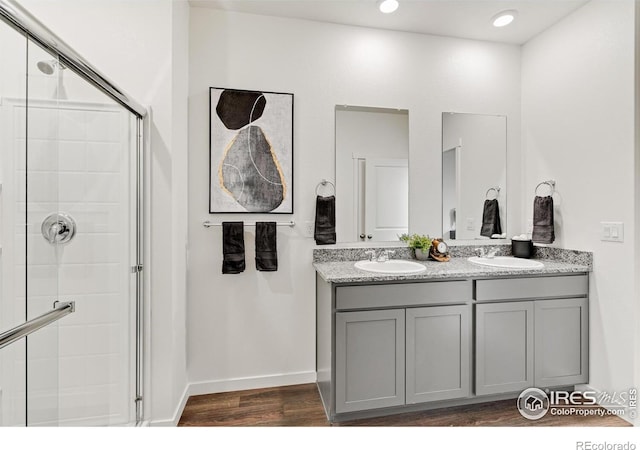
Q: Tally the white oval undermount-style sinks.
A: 2